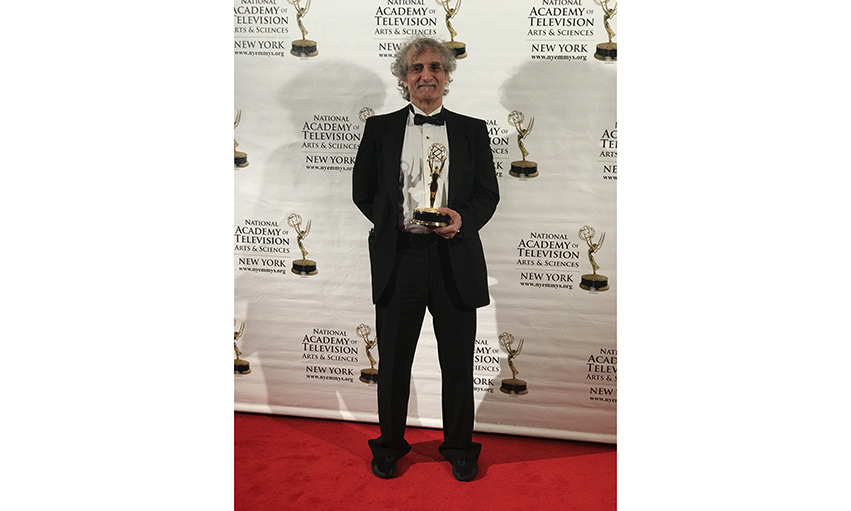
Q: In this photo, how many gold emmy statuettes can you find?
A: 12